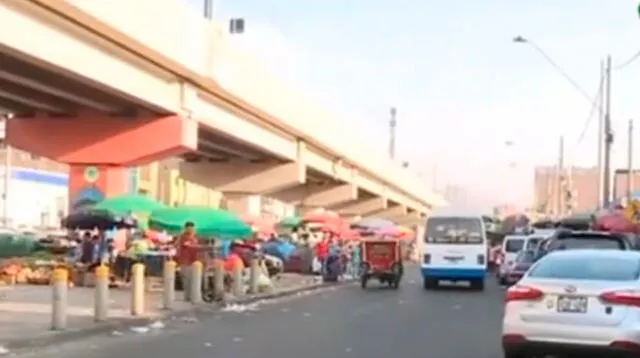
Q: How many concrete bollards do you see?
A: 8